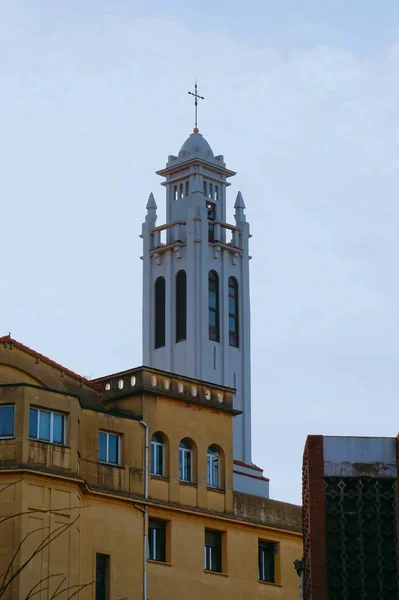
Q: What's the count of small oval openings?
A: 9